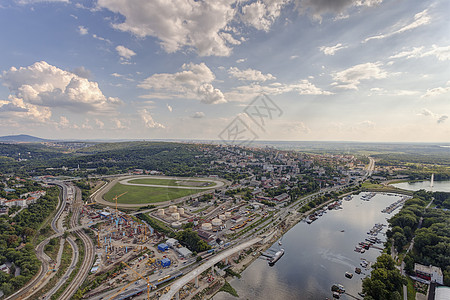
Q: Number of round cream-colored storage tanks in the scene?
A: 9